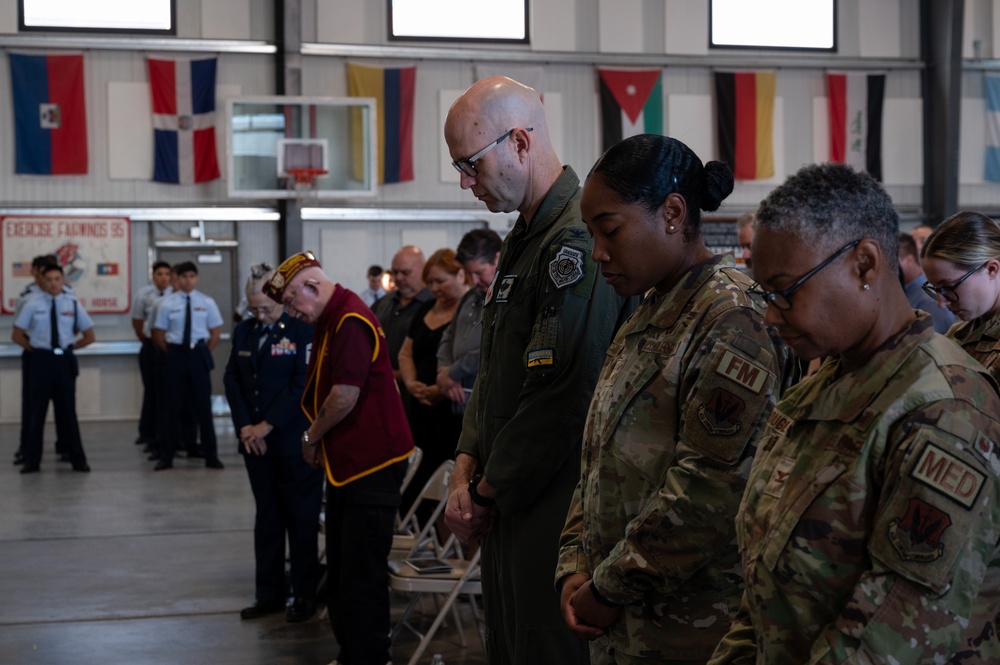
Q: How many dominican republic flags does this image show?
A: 1